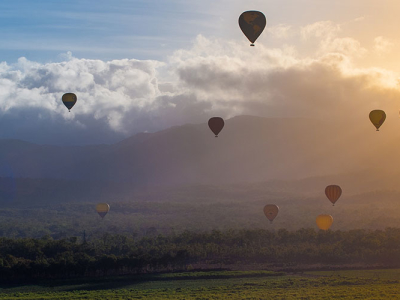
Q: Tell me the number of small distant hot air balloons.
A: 7